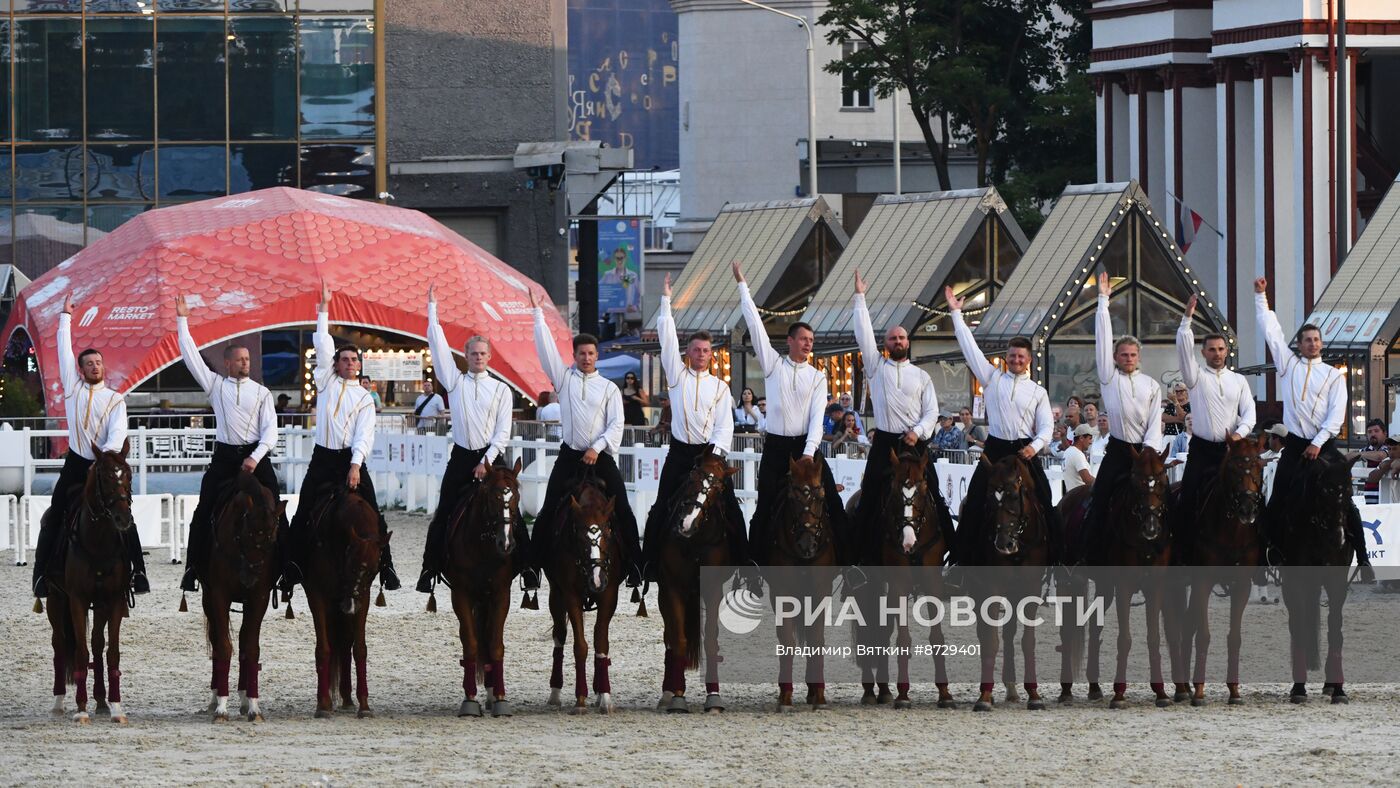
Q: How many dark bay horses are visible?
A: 1